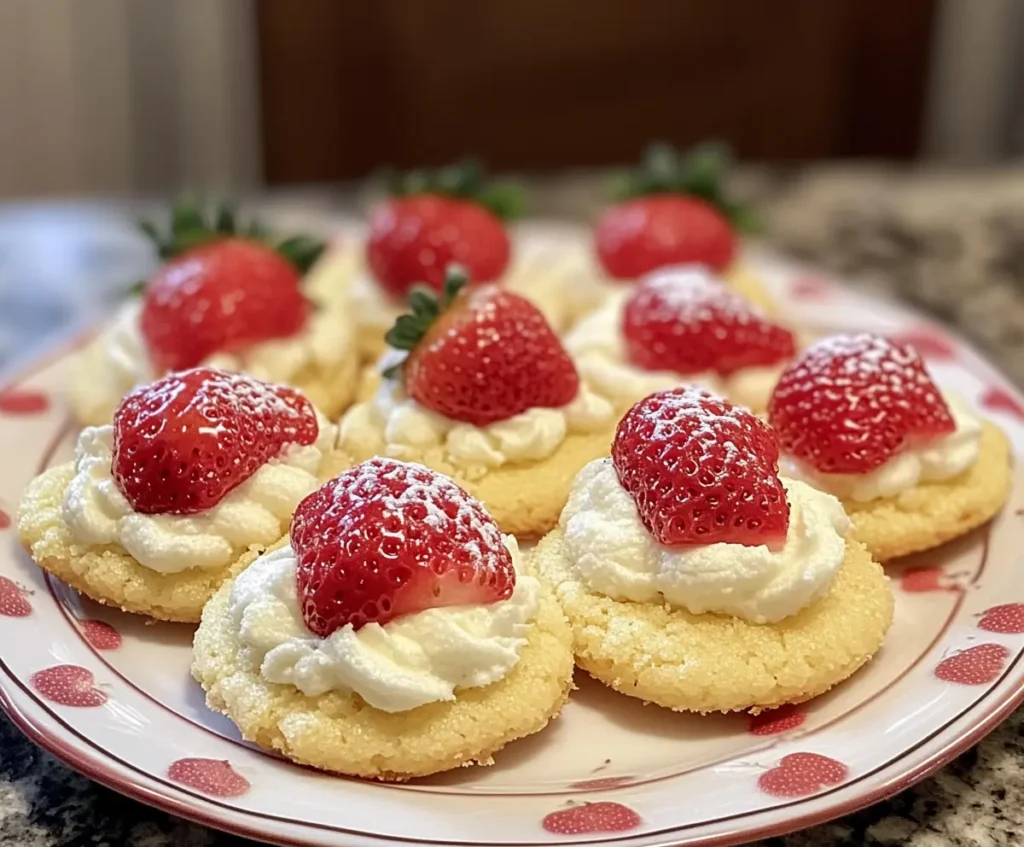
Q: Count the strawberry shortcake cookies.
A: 9